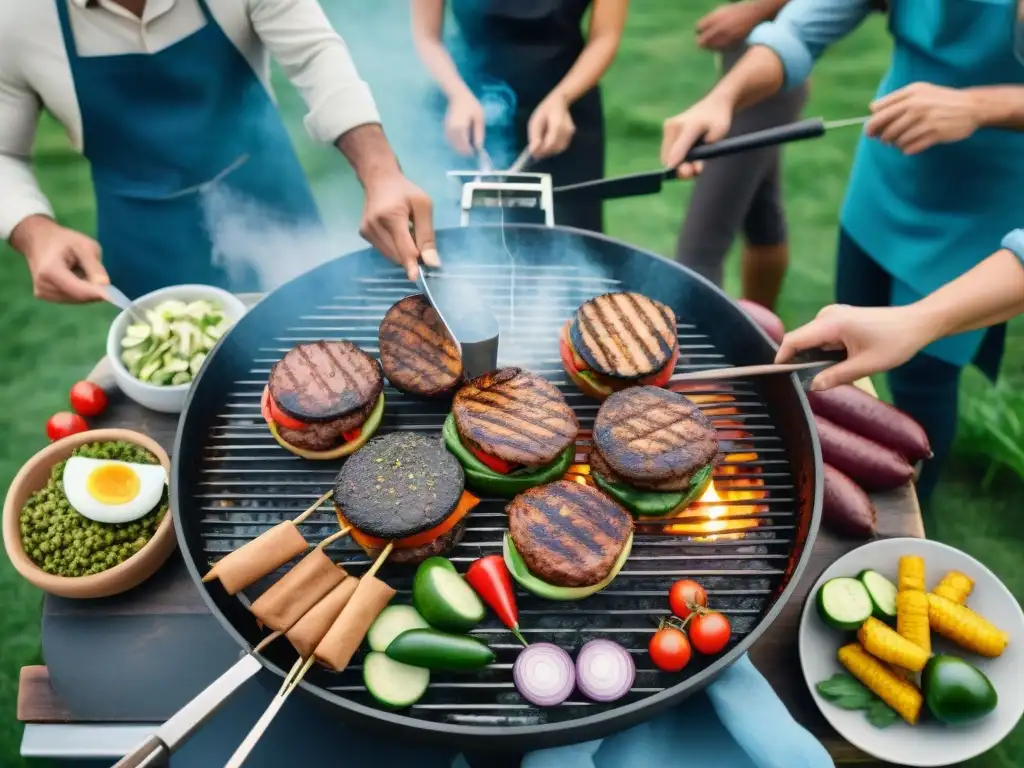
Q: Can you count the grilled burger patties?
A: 7